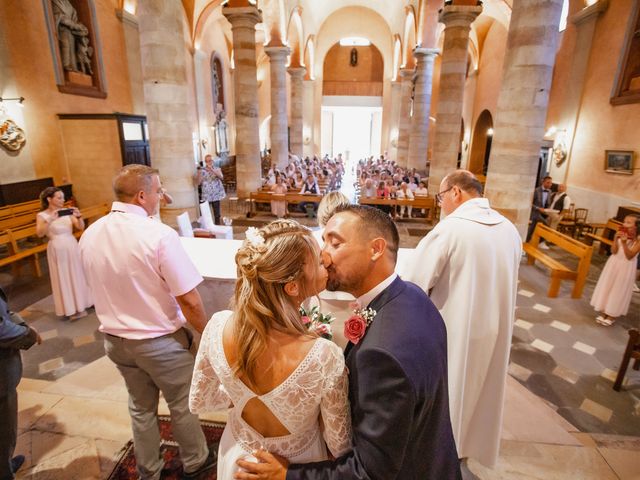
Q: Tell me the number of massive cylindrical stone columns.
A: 8